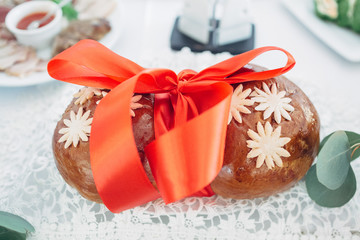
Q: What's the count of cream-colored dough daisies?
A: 6